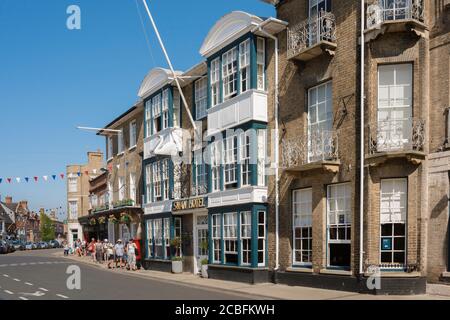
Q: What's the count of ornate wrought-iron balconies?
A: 4